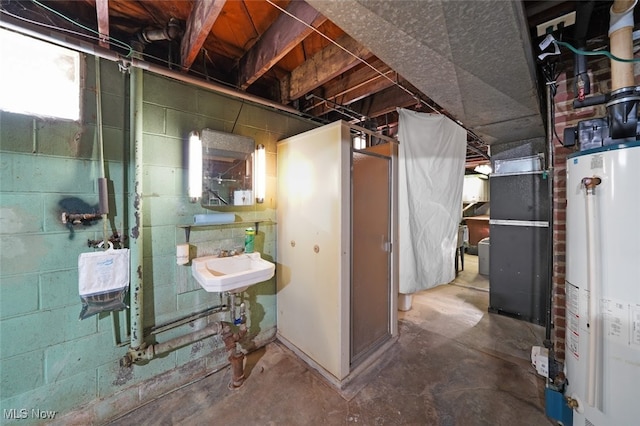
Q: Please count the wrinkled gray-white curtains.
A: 1